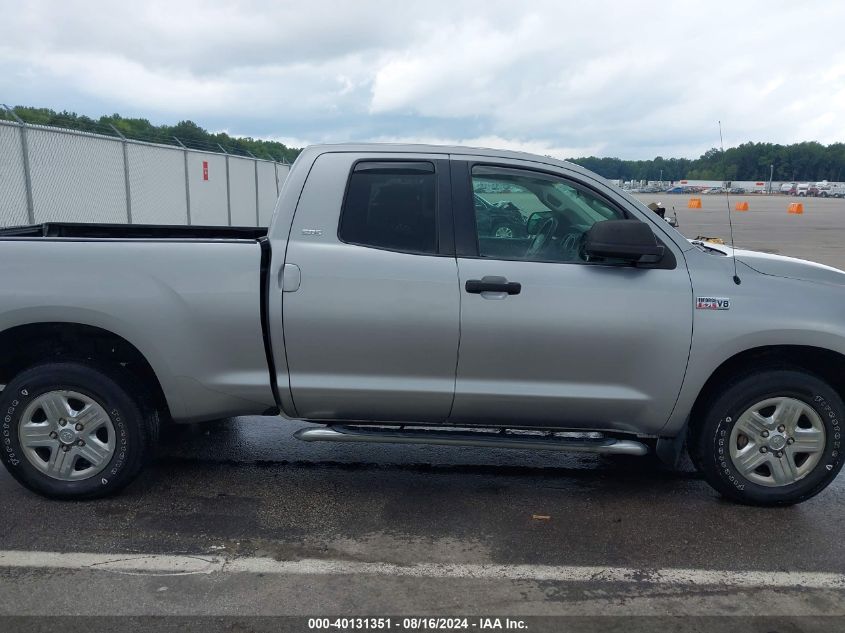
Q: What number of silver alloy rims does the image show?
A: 2